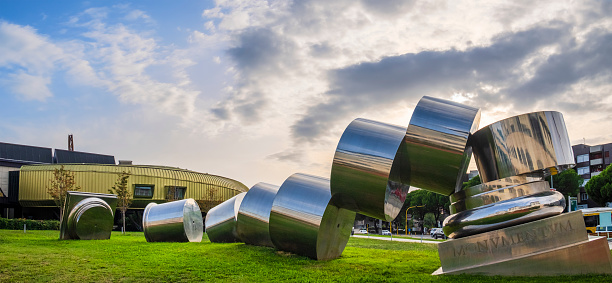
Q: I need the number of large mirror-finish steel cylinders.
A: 7